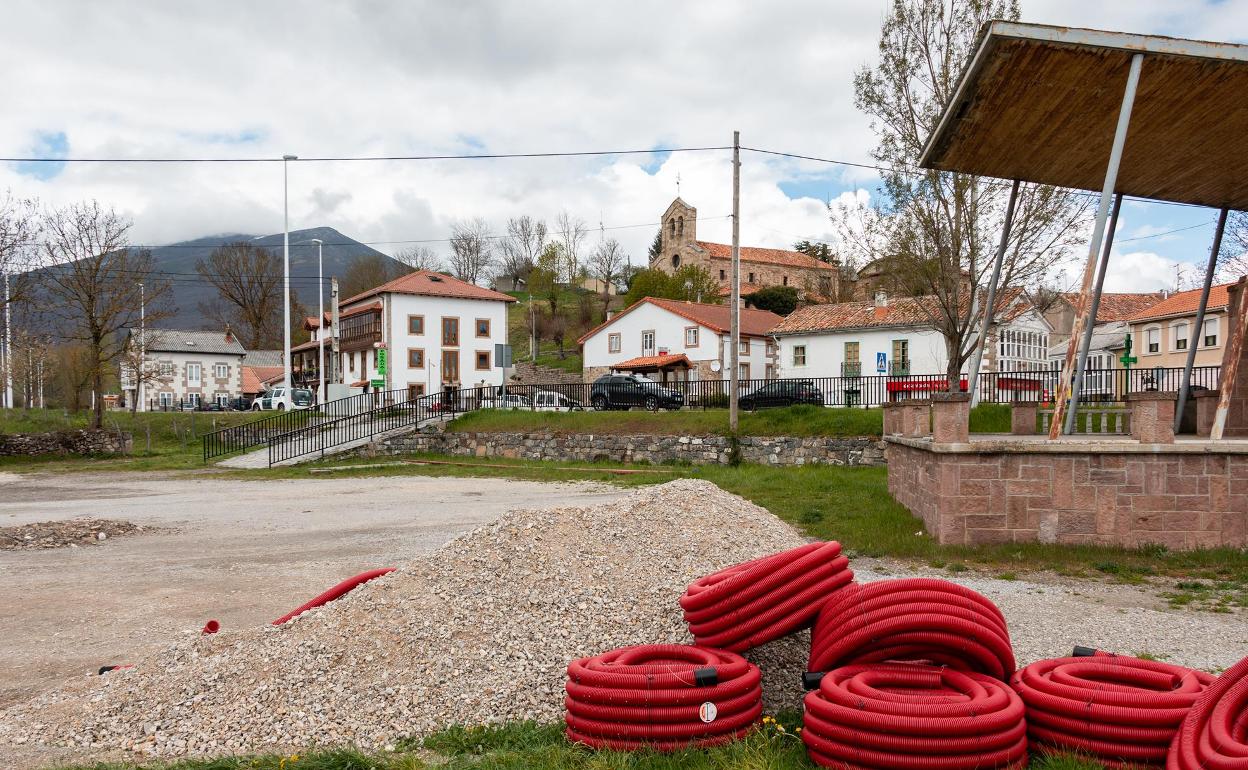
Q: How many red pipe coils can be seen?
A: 6